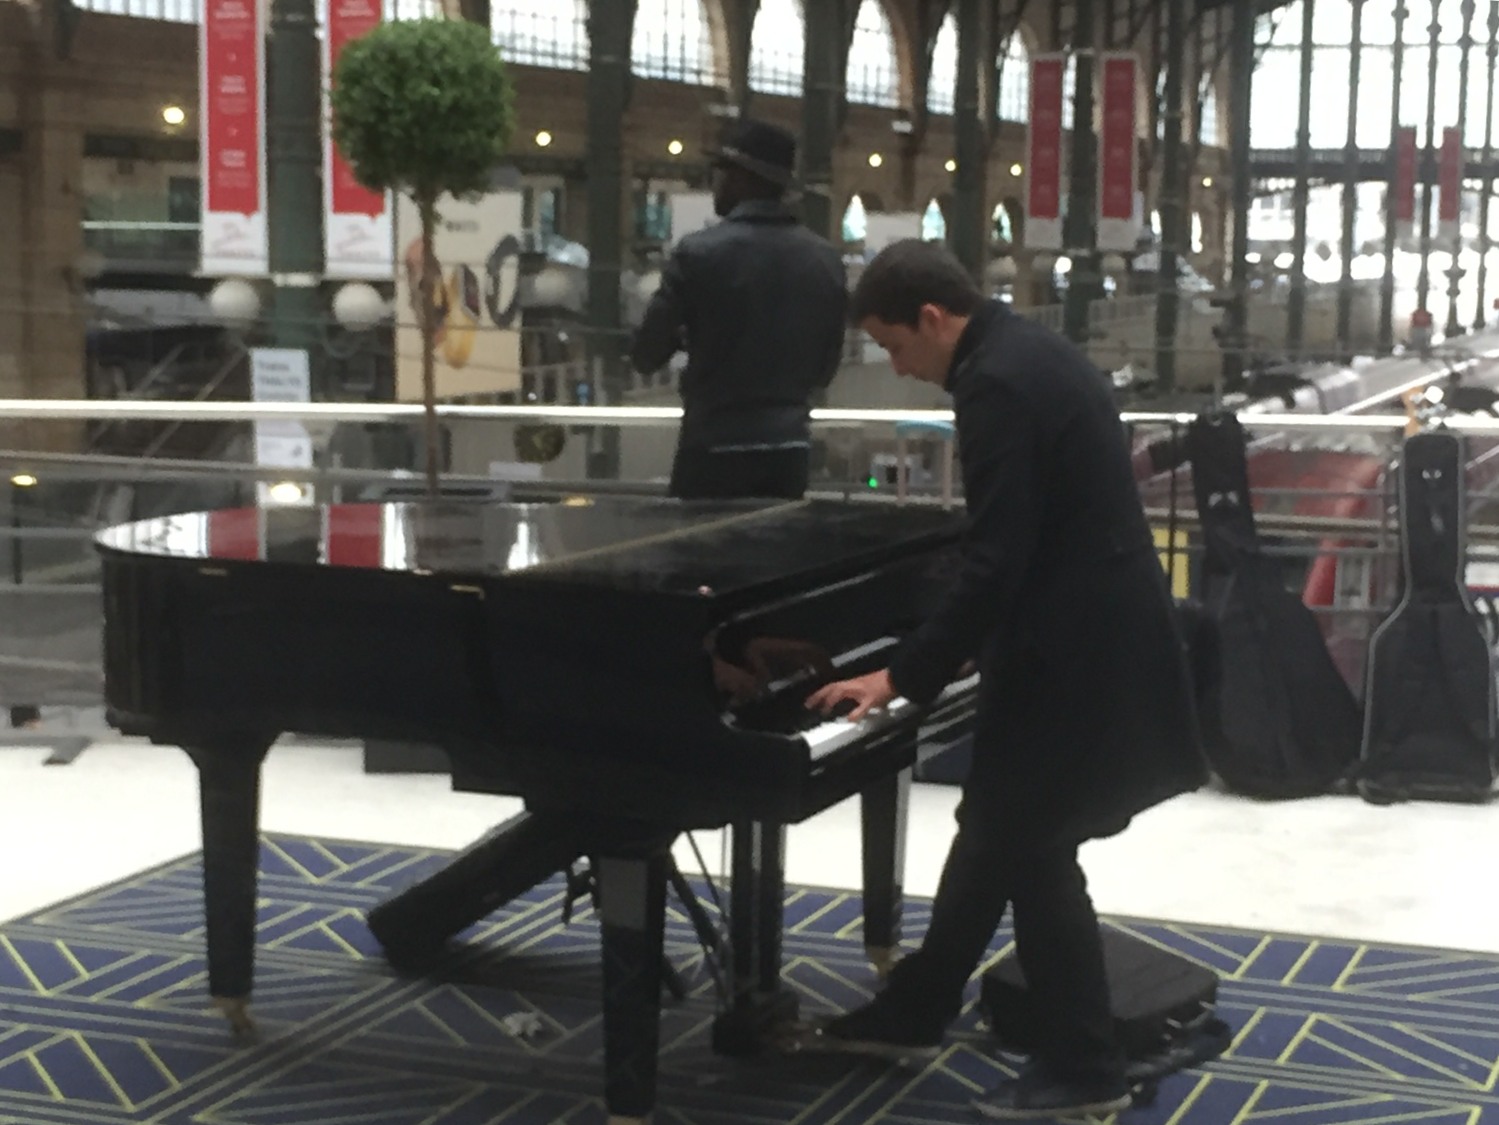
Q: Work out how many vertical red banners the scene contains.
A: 6